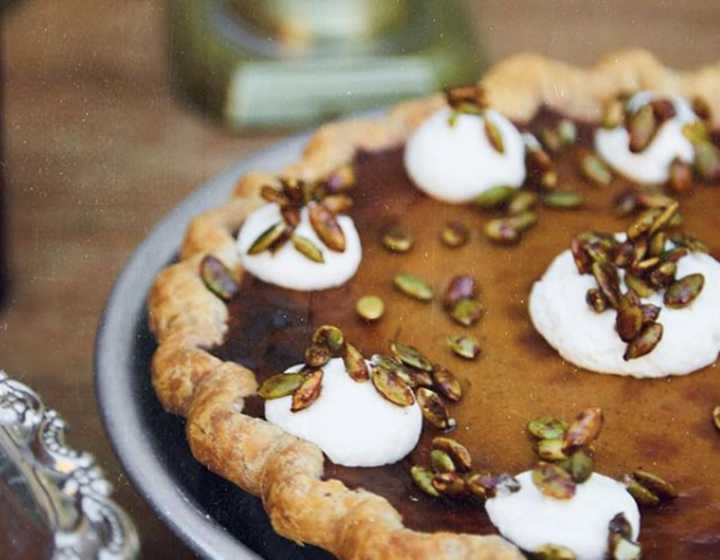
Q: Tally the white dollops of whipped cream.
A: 6